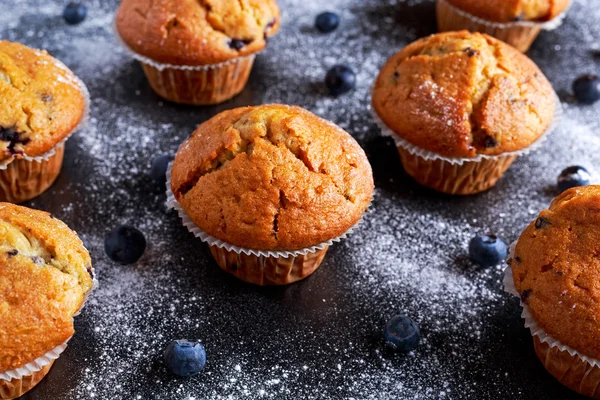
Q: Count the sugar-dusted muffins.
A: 7